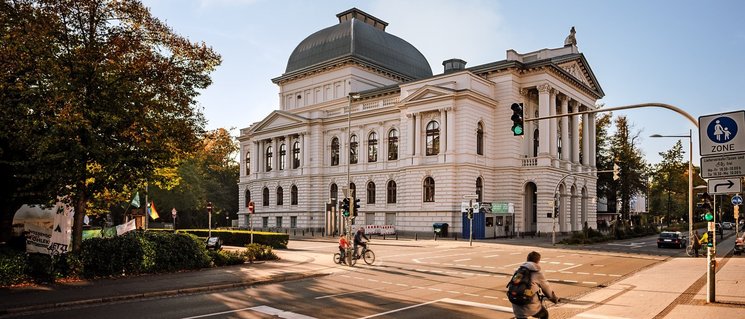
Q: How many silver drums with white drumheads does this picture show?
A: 0